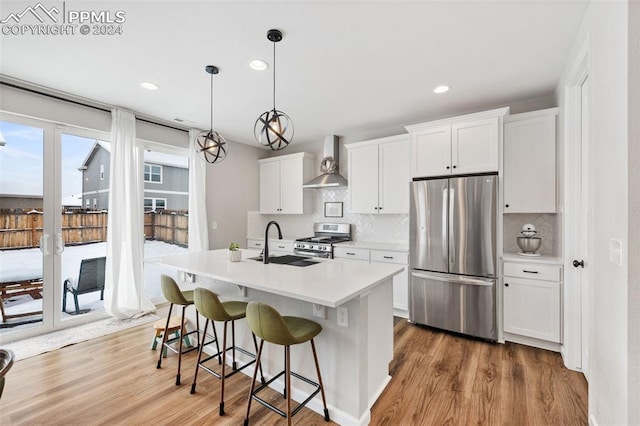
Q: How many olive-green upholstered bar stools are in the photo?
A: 3